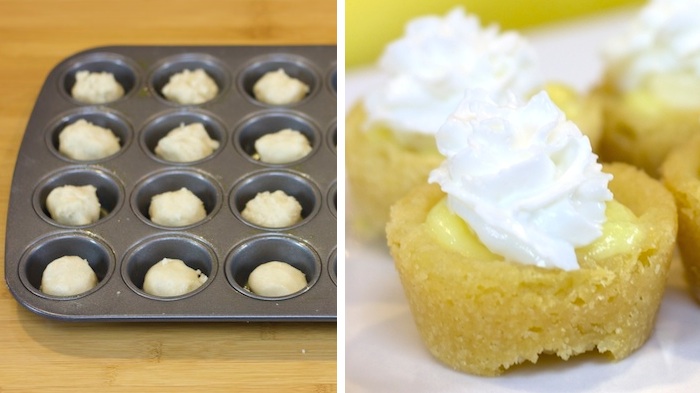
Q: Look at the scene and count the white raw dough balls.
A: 12